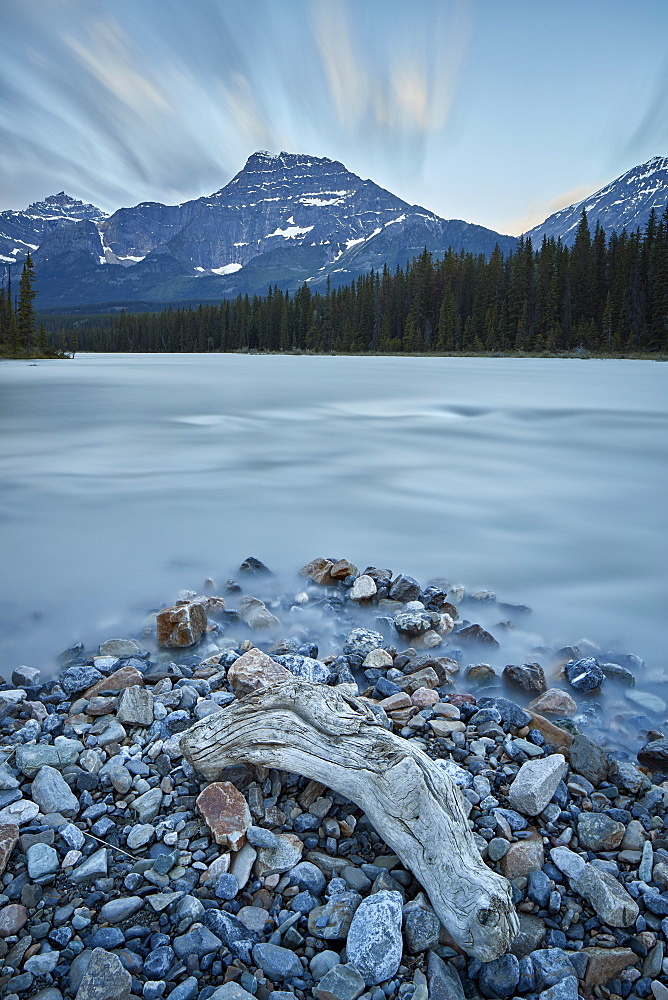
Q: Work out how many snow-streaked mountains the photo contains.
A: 3